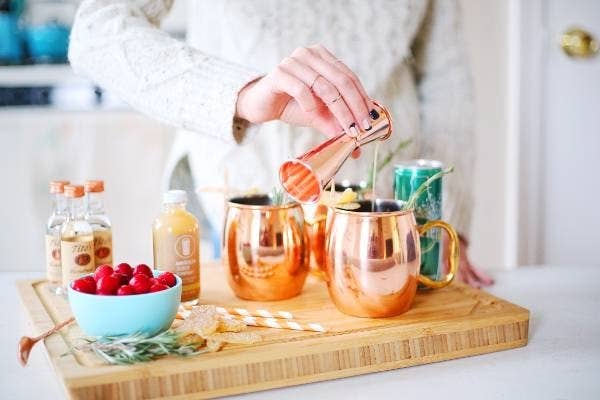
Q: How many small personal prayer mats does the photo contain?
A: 0